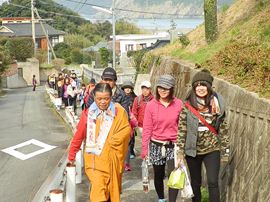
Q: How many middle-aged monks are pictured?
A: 1